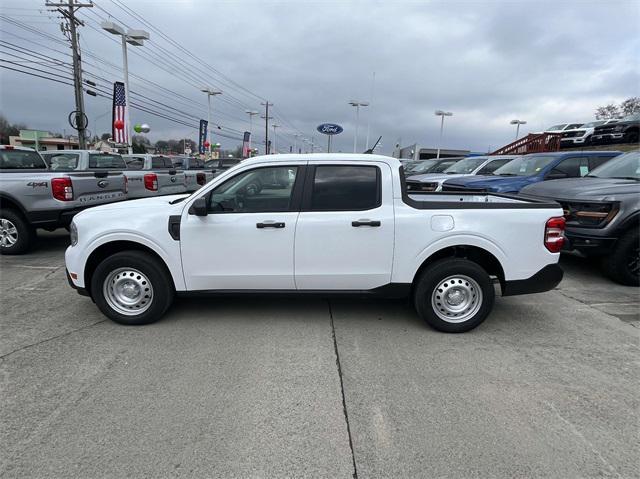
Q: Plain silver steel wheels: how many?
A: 2